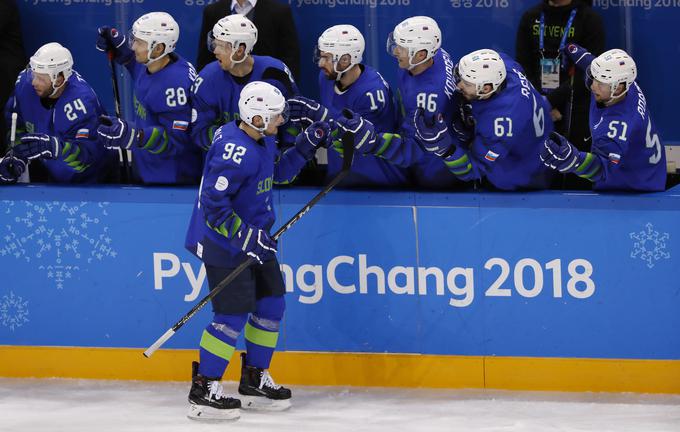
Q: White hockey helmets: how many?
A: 8